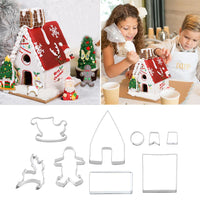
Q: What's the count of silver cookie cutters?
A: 9